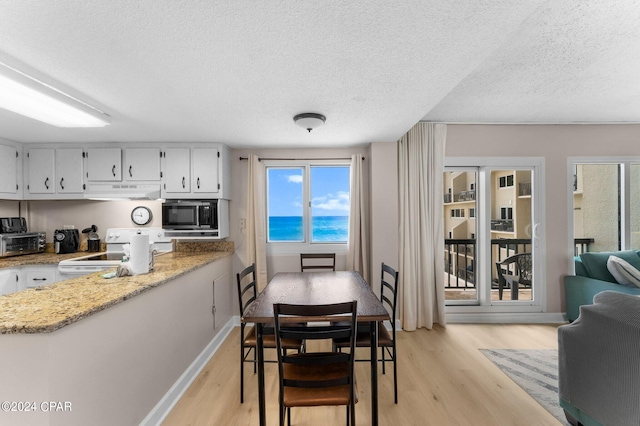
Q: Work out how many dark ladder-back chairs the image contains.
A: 4